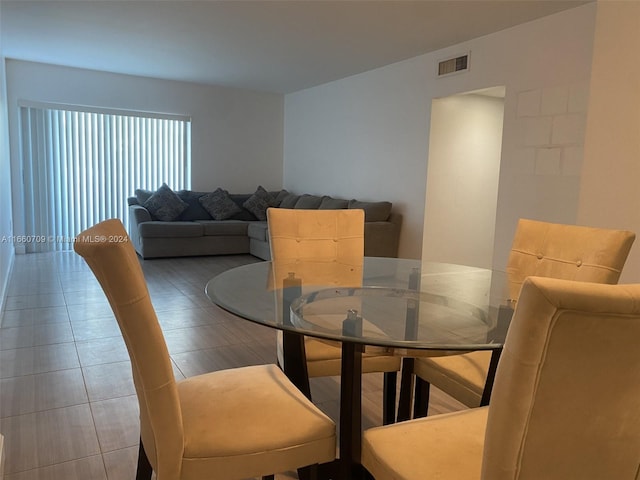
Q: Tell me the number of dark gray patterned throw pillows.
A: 3